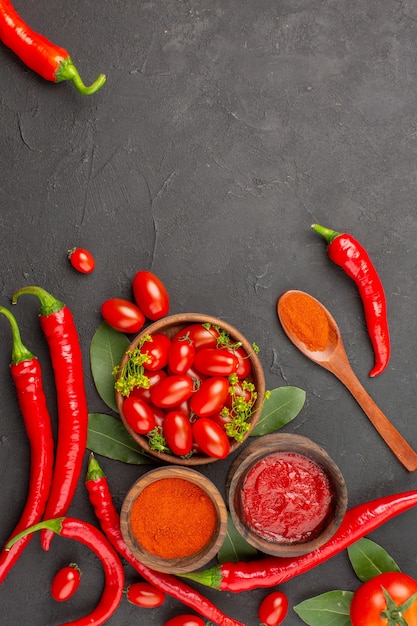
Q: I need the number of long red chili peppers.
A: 7